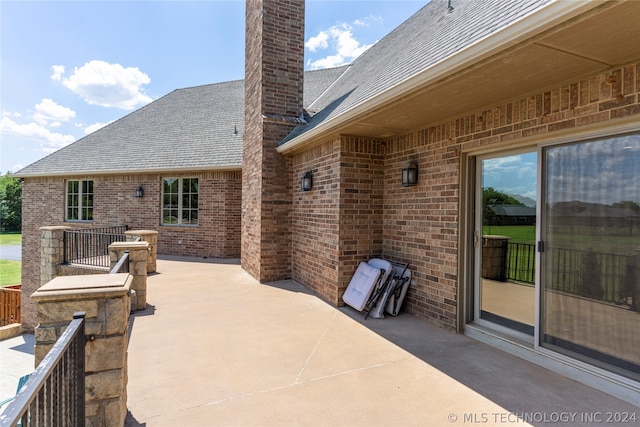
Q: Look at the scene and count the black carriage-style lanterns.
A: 3